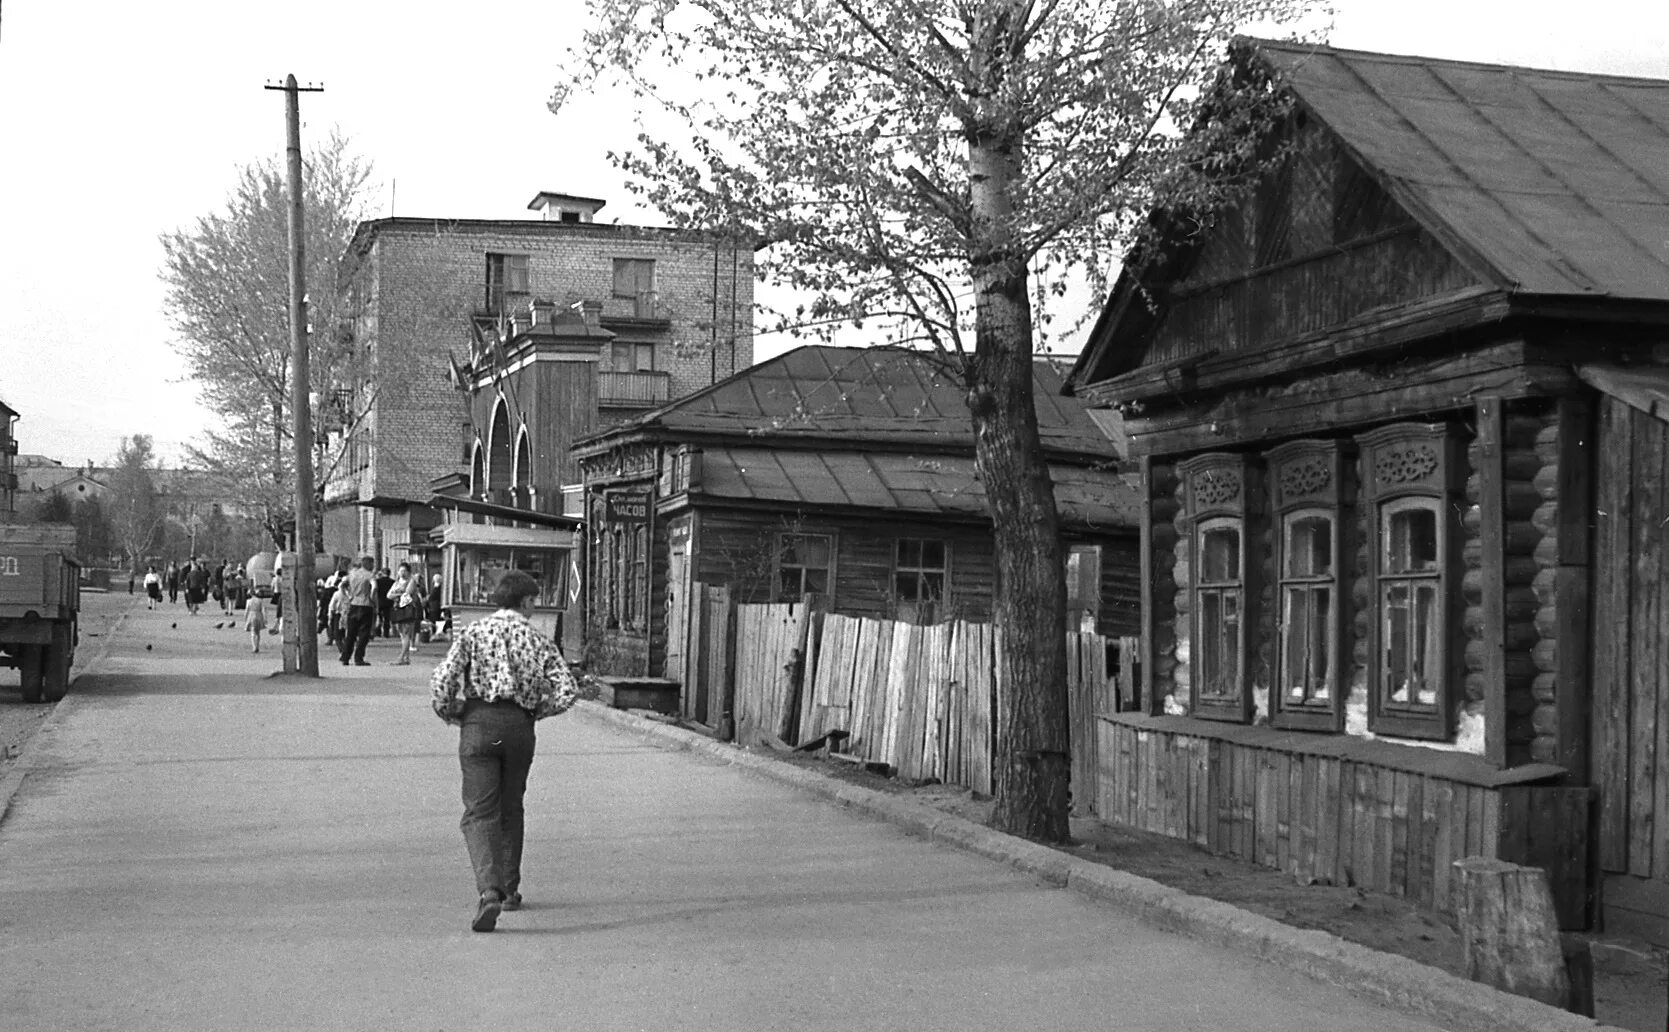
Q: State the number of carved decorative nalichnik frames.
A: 3